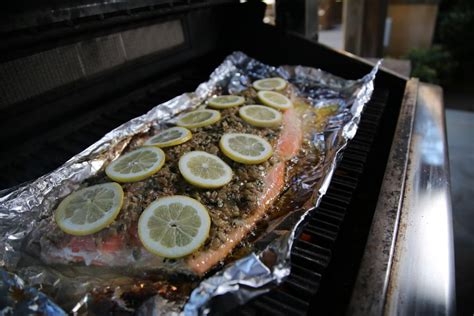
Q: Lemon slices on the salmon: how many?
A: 11